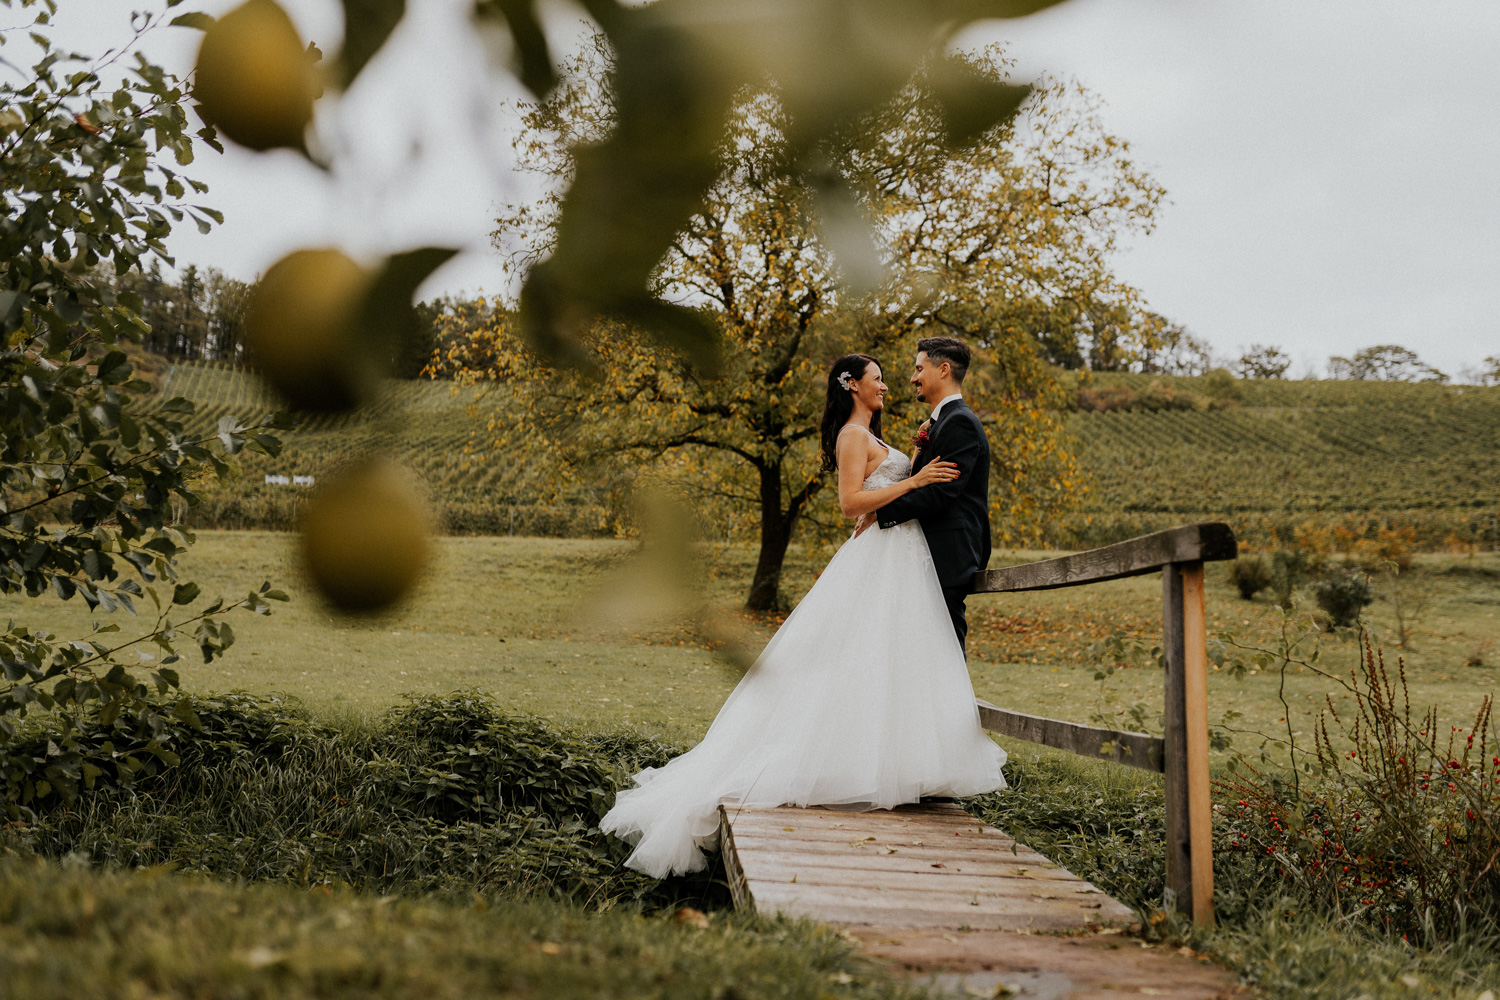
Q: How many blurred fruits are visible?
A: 3